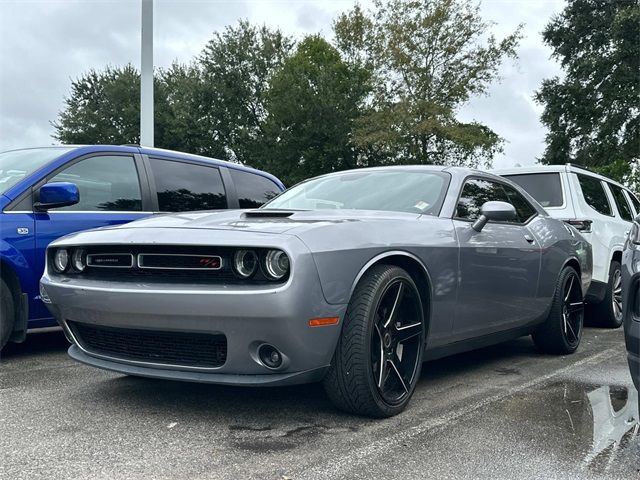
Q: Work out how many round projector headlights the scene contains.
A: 4